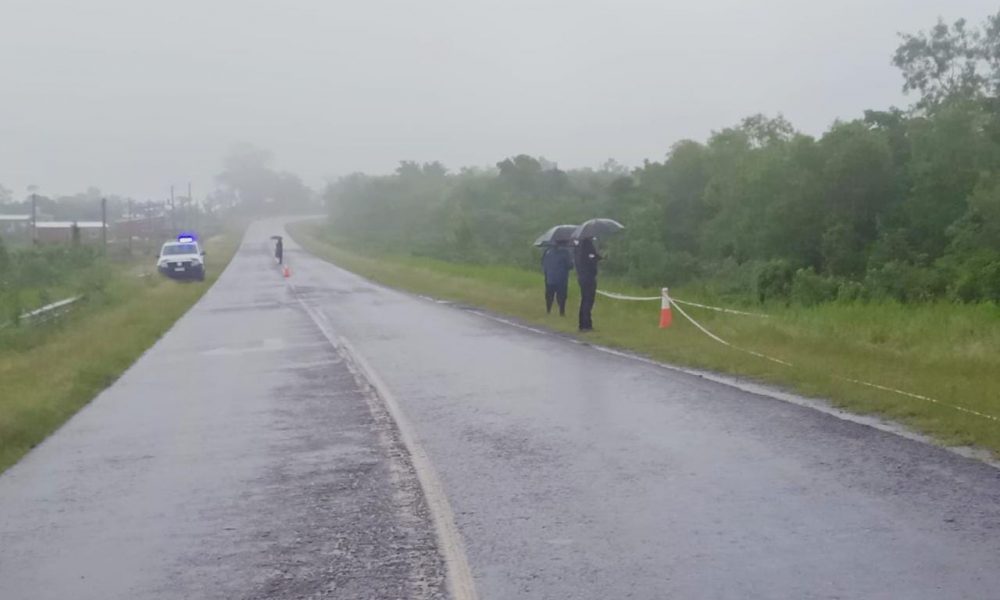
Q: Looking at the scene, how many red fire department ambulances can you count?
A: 0